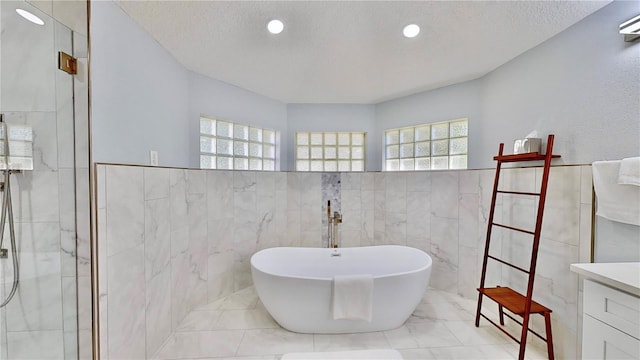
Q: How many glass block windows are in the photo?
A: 3